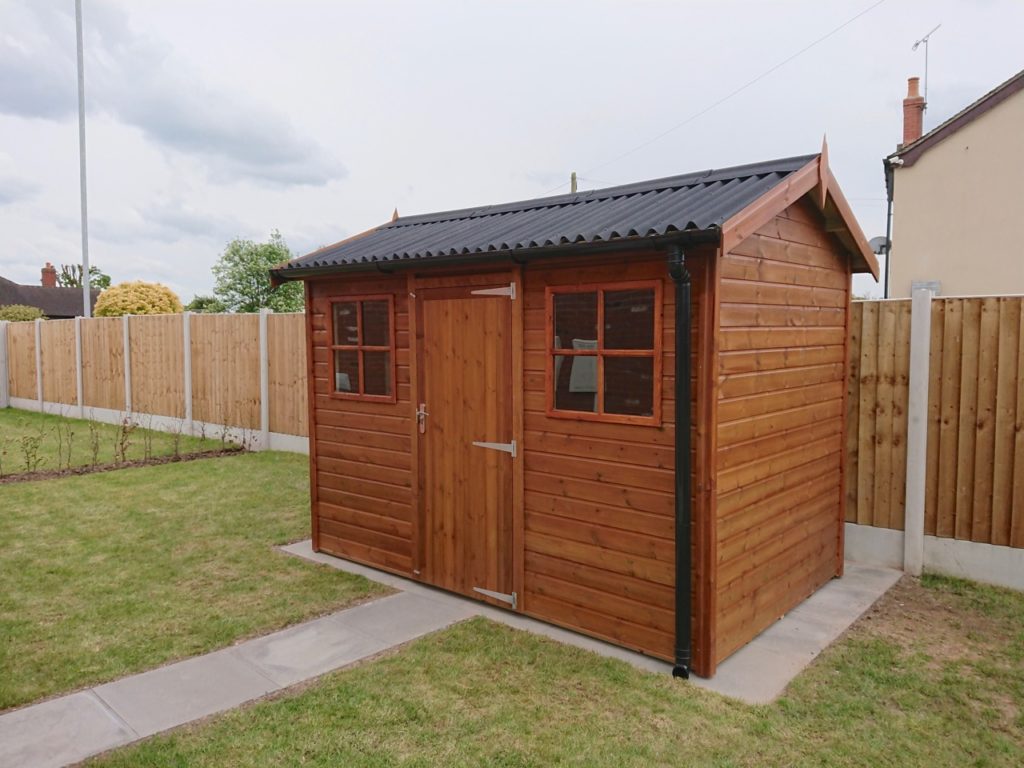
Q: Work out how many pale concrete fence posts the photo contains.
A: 7